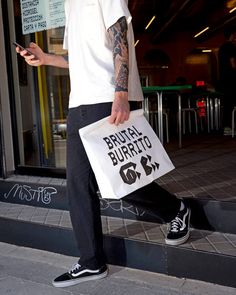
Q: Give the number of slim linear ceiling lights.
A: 5